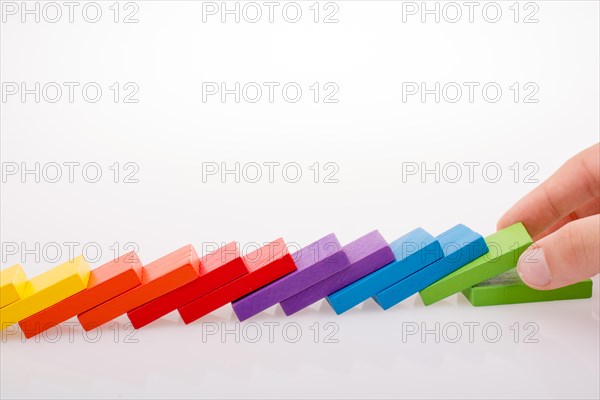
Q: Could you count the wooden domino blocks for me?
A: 12